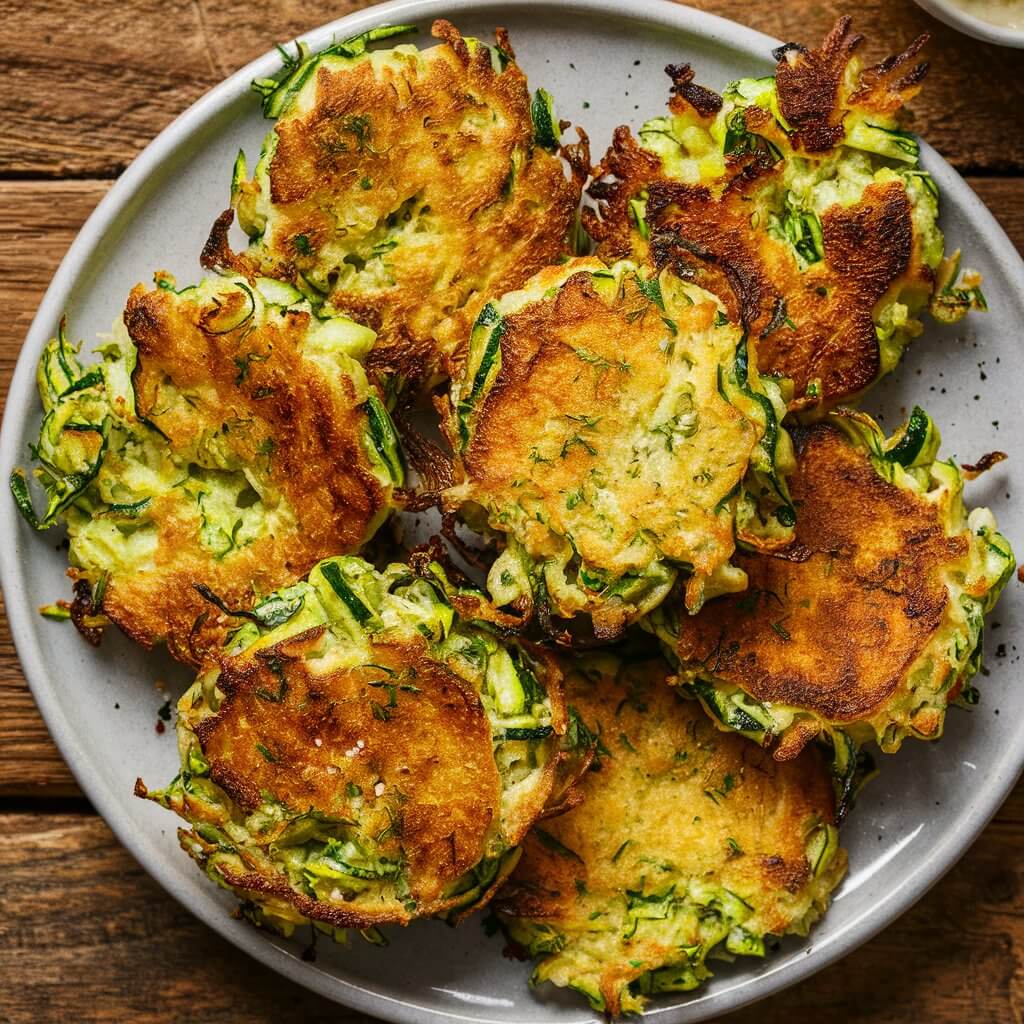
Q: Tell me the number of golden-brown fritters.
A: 7